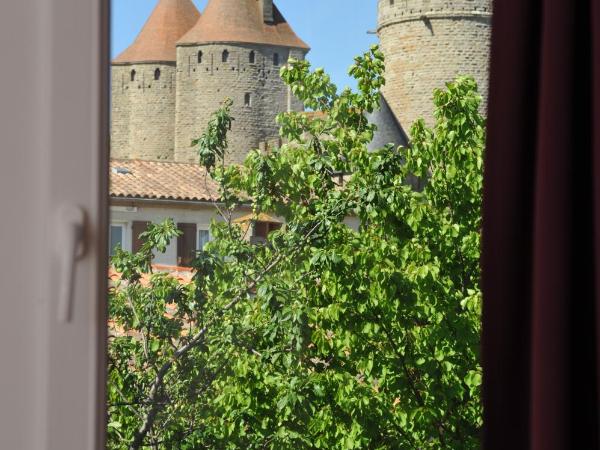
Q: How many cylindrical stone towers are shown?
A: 3